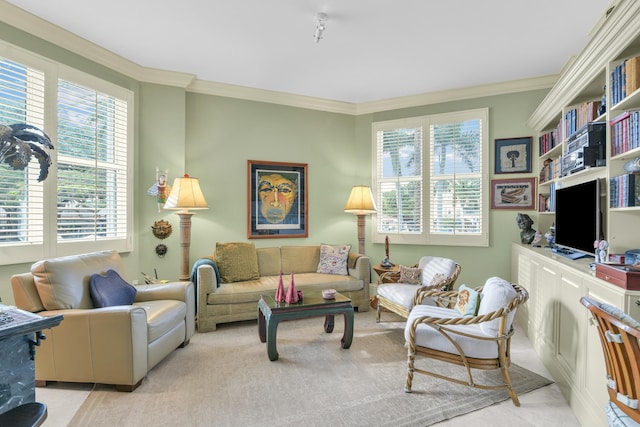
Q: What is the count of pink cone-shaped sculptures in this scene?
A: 2